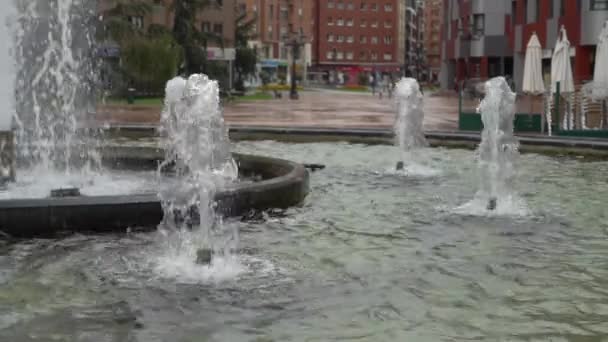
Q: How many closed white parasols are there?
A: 3